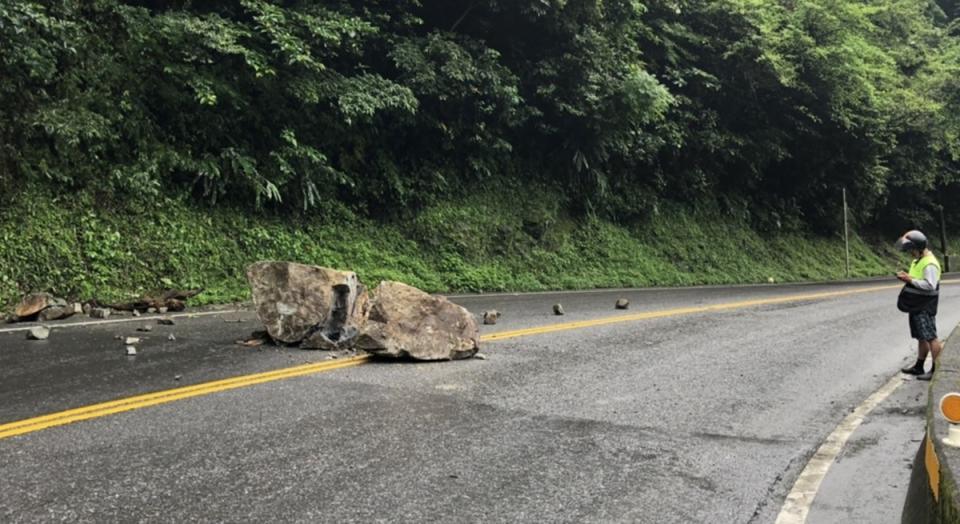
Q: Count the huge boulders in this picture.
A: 2